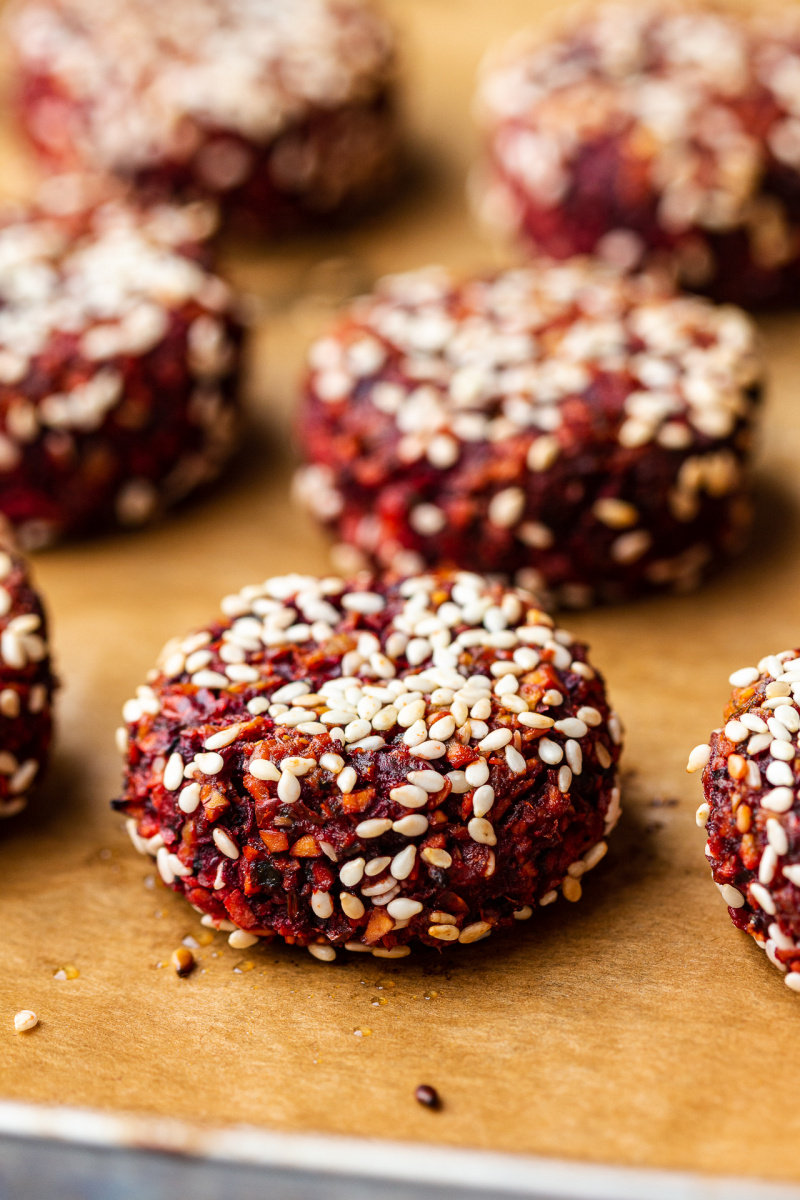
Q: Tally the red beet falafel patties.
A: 7